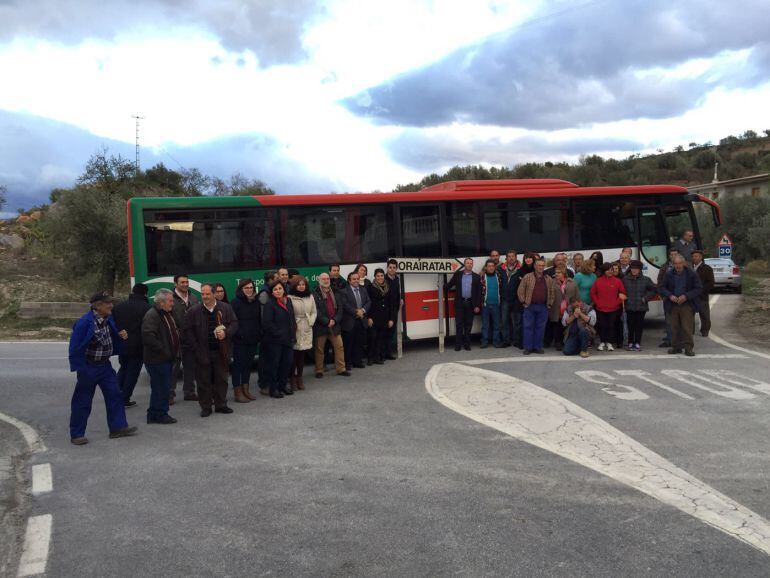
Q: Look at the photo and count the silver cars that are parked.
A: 1